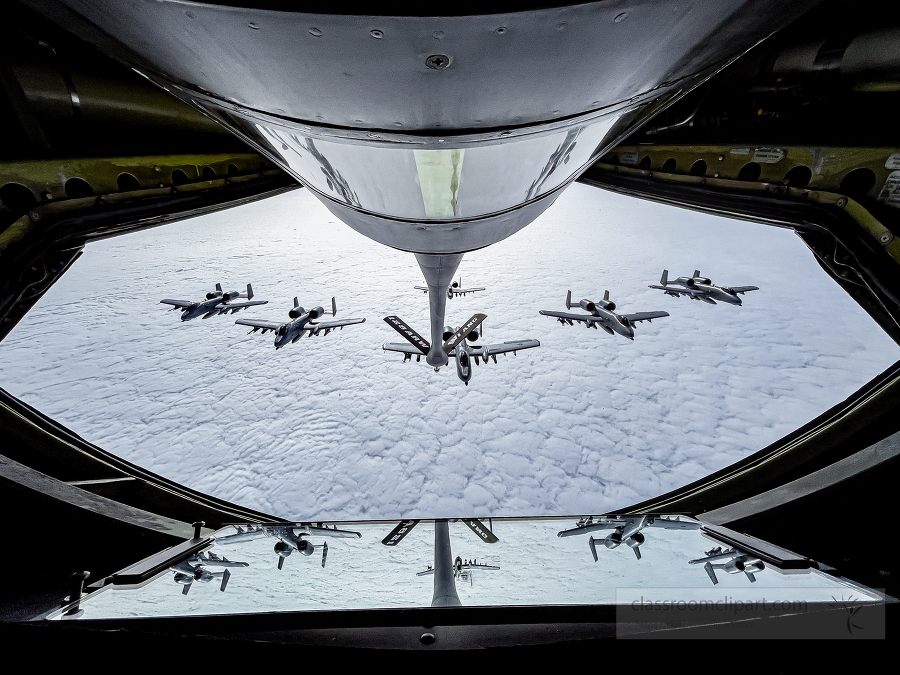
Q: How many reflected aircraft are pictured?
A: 5